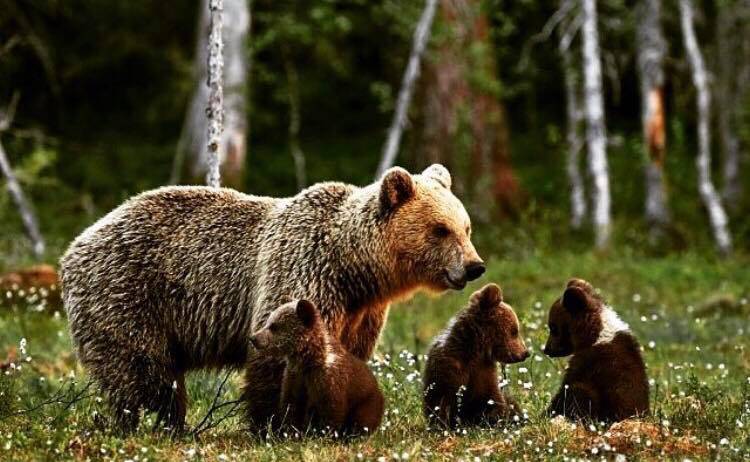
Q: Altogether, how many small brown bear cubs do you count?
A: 3